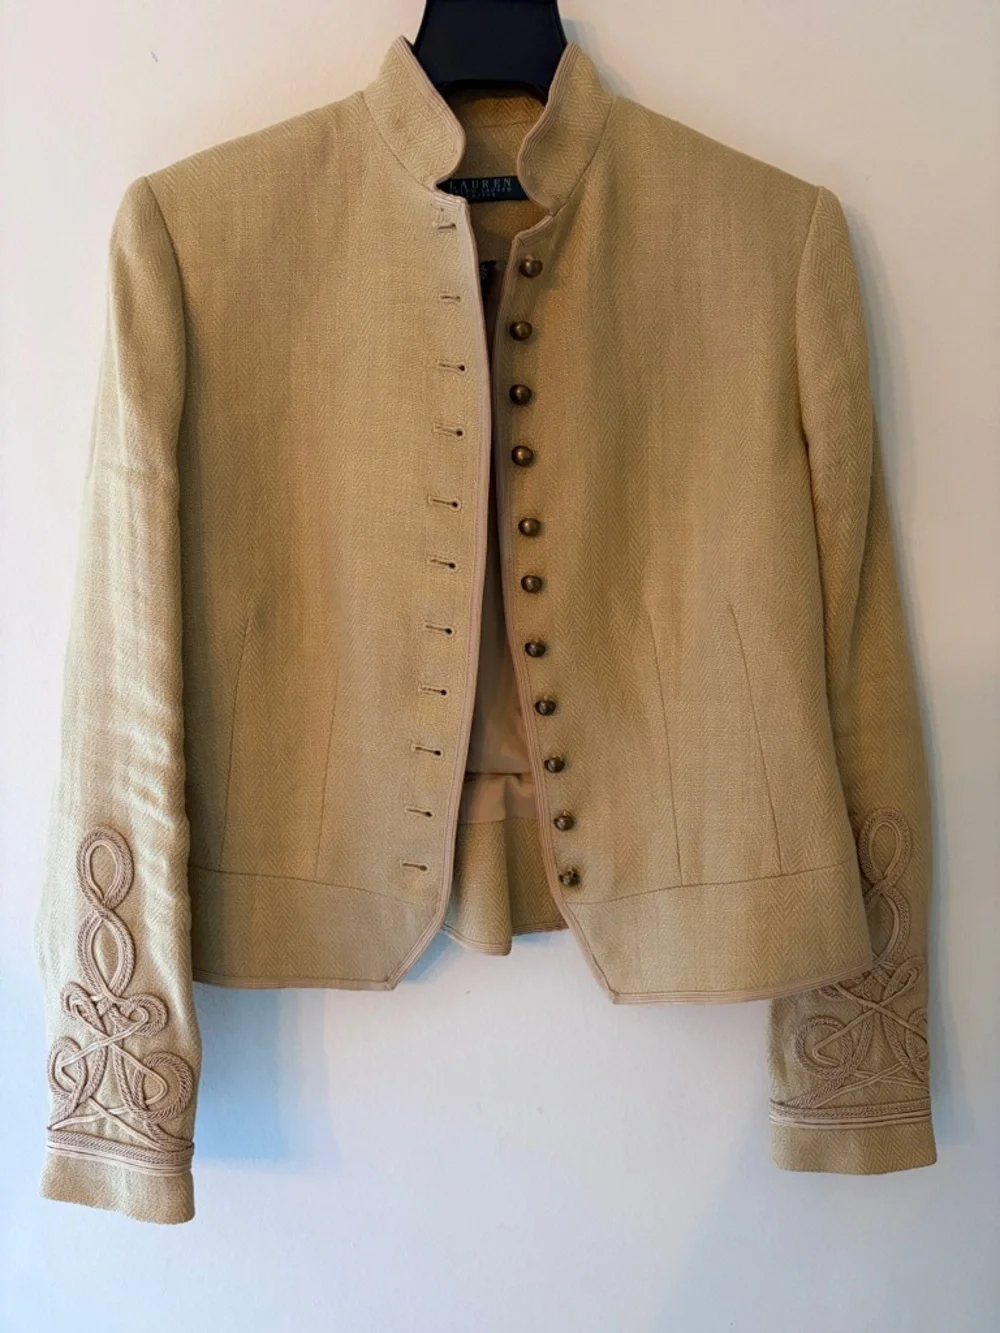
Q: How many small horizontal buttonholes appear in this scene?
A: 11